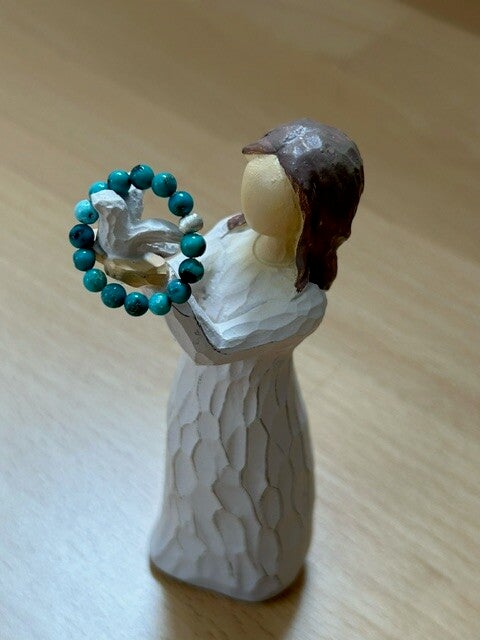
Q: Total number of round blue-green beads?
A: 15